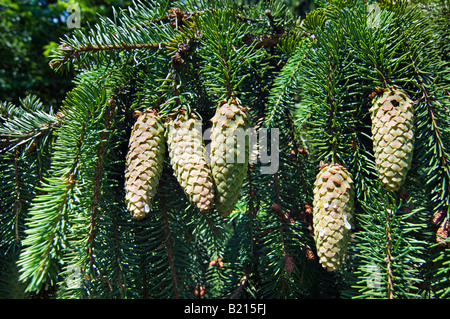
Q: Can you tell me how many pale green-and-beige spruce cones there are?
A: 5